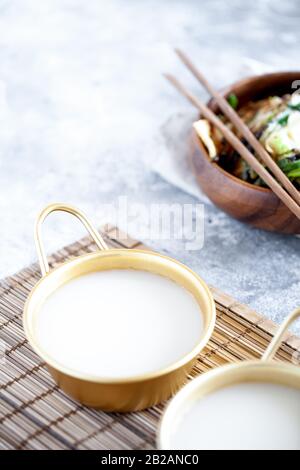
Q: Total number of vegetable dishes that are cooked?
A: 1